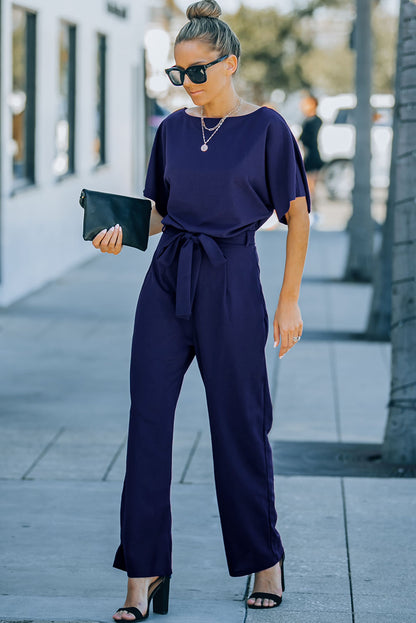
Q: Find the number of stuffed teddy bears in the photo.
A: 0